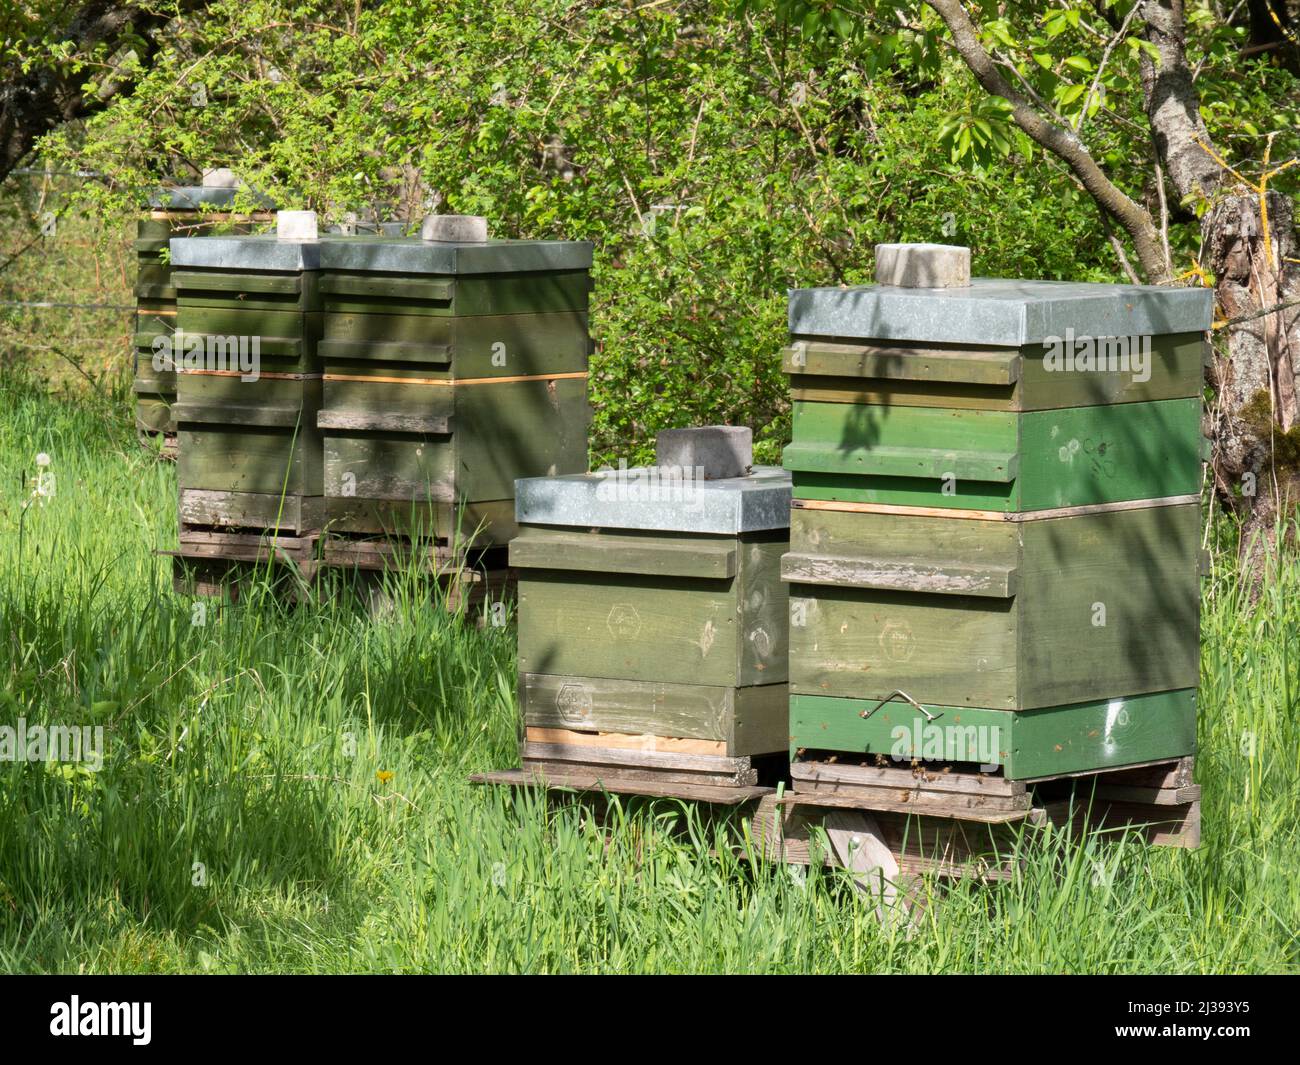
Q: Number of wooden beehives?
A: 5